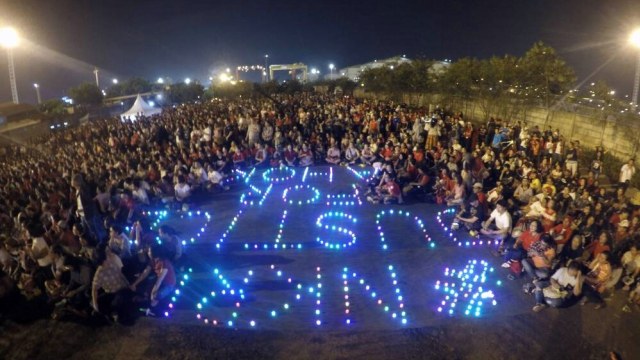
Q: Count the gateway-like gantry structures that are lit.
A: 2